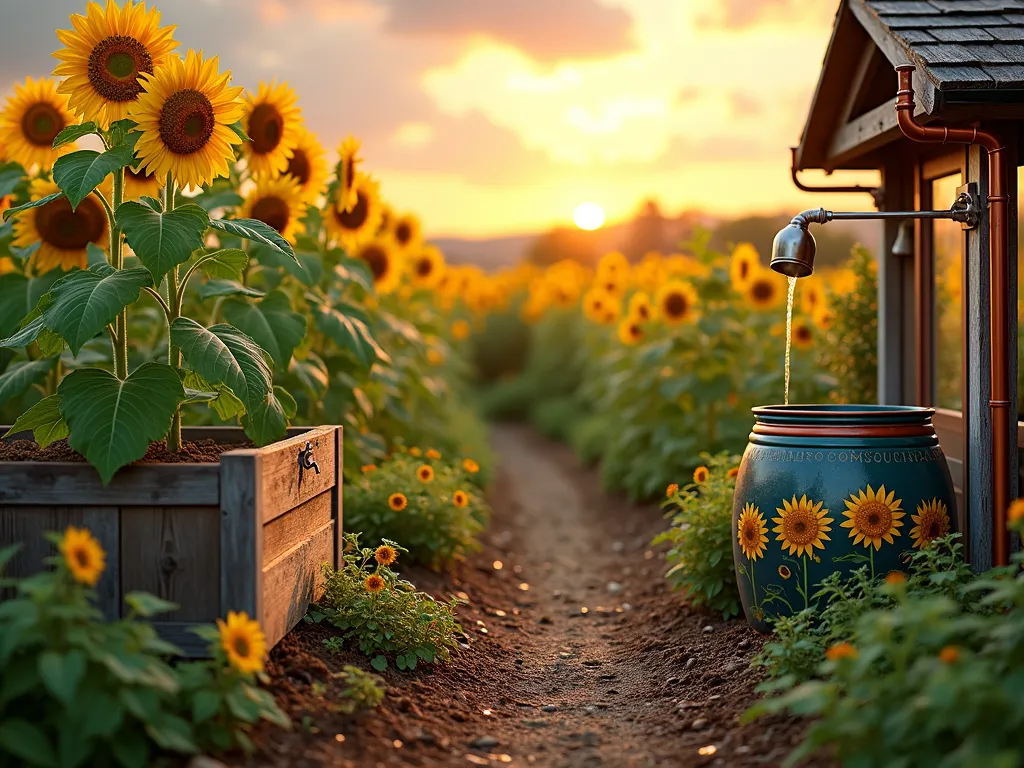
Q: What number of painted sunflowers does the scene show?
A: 4